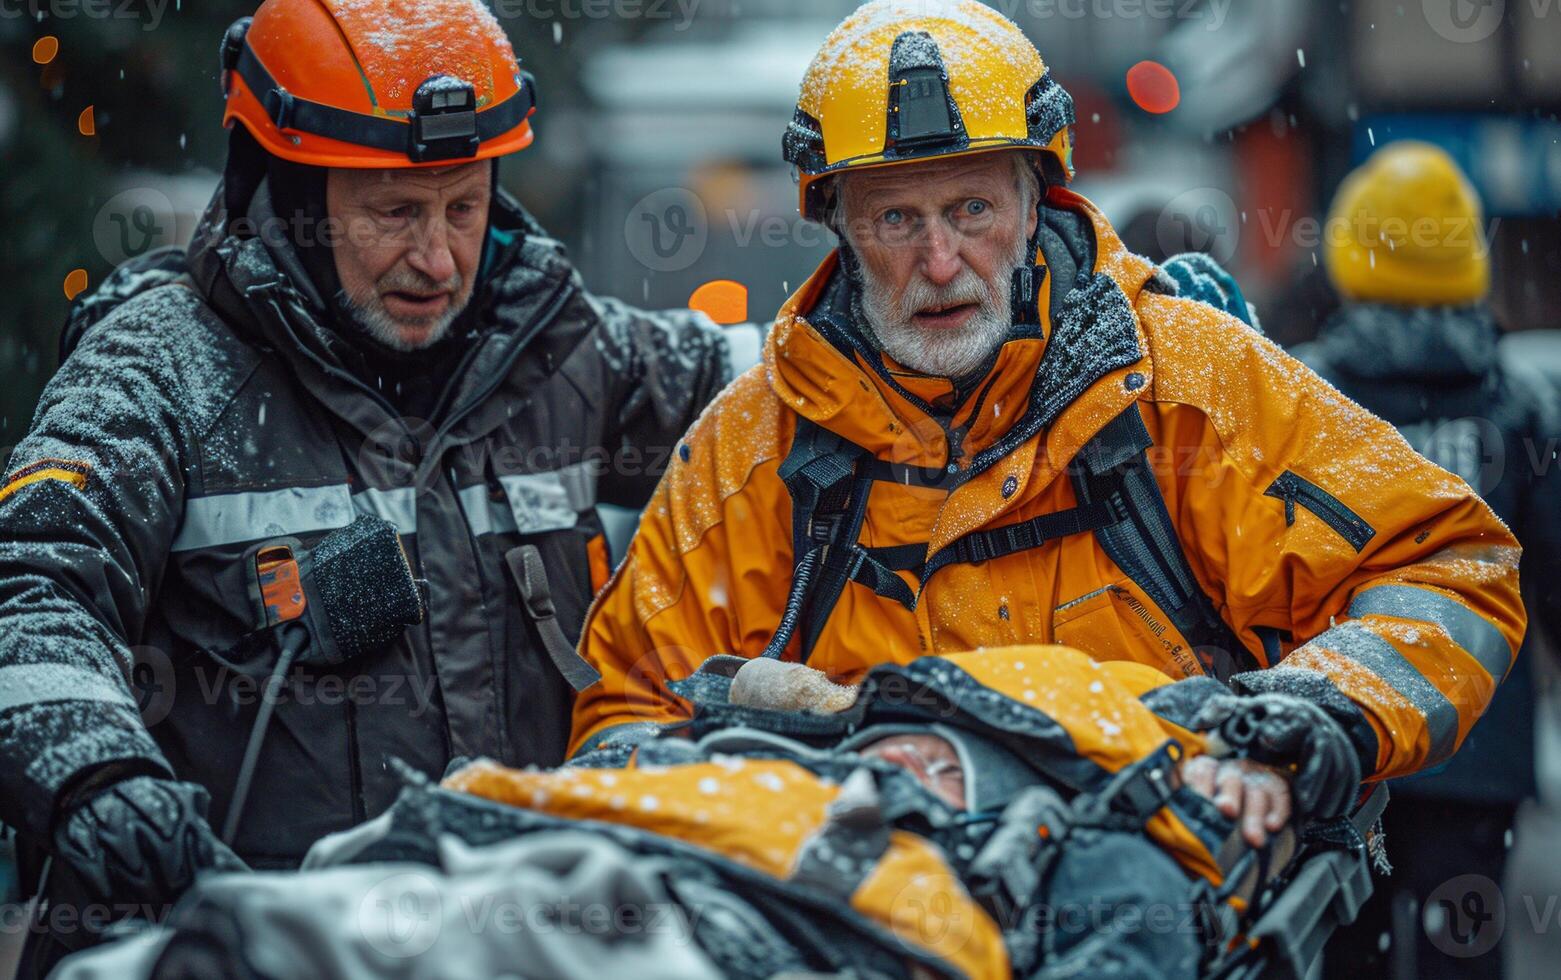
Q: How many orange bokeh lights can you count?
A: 5